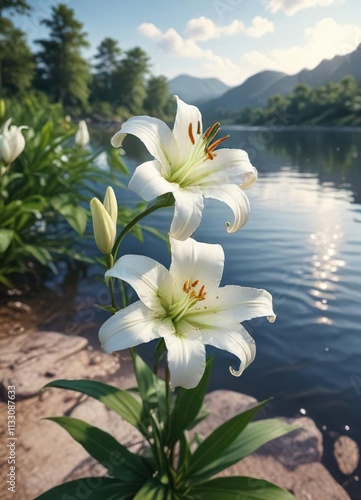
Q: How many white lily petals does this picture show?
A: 12